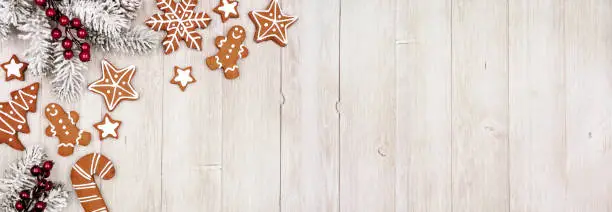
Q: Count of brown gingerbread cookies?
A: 11